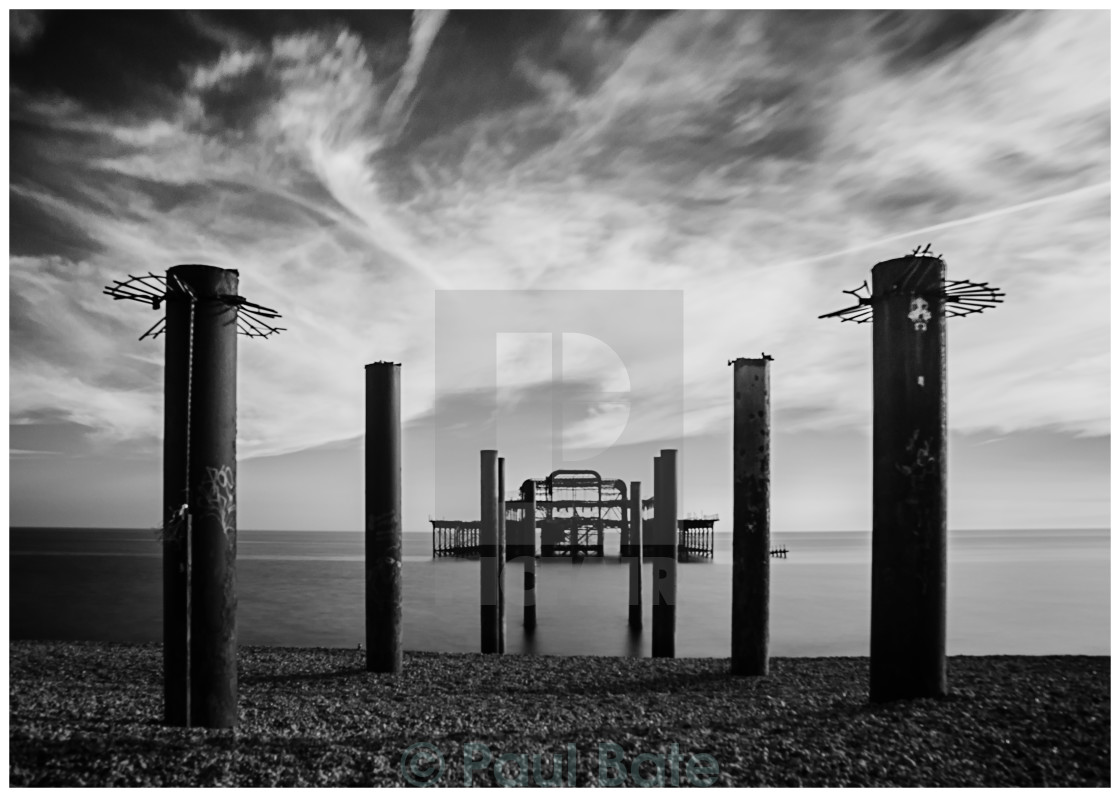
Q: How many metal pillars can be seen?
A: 10